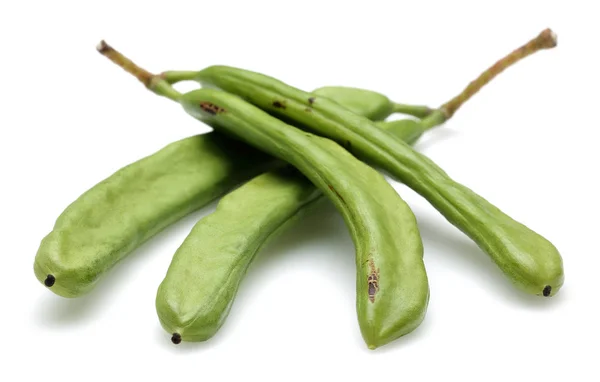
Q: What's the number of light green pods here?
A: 4